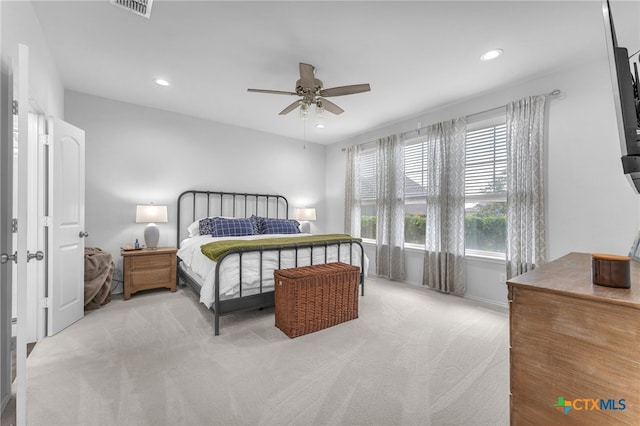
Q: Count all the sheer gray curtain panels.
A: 4